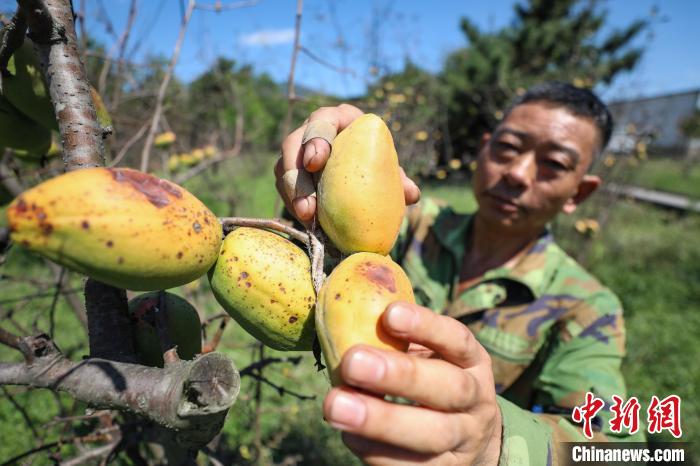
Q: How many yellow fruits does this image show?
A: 4